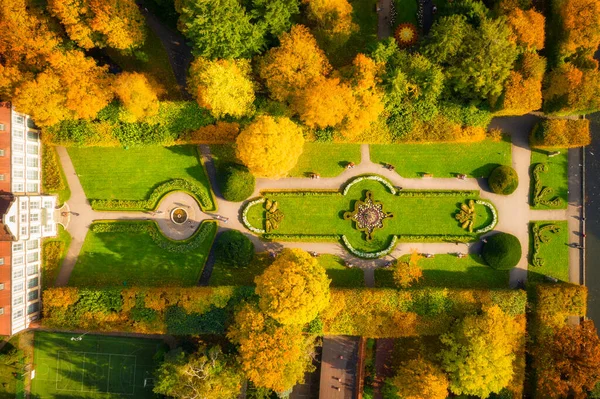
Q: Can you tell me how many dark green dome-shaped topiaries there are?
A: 4